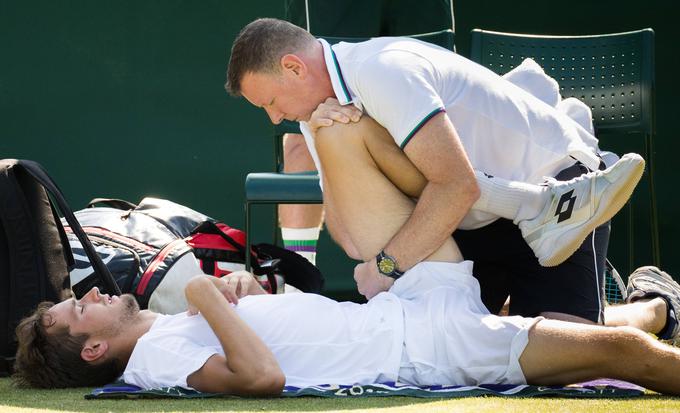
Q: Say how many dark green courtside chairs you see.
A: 2